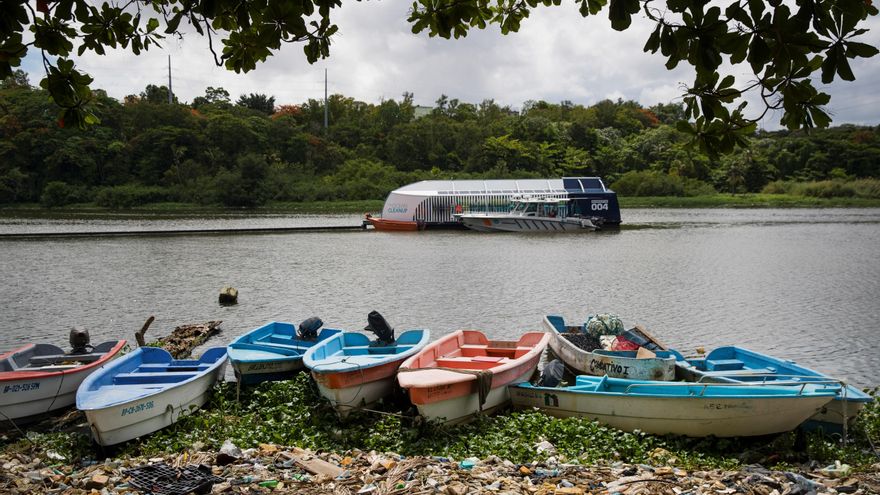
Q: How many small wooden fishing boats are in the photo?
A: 8